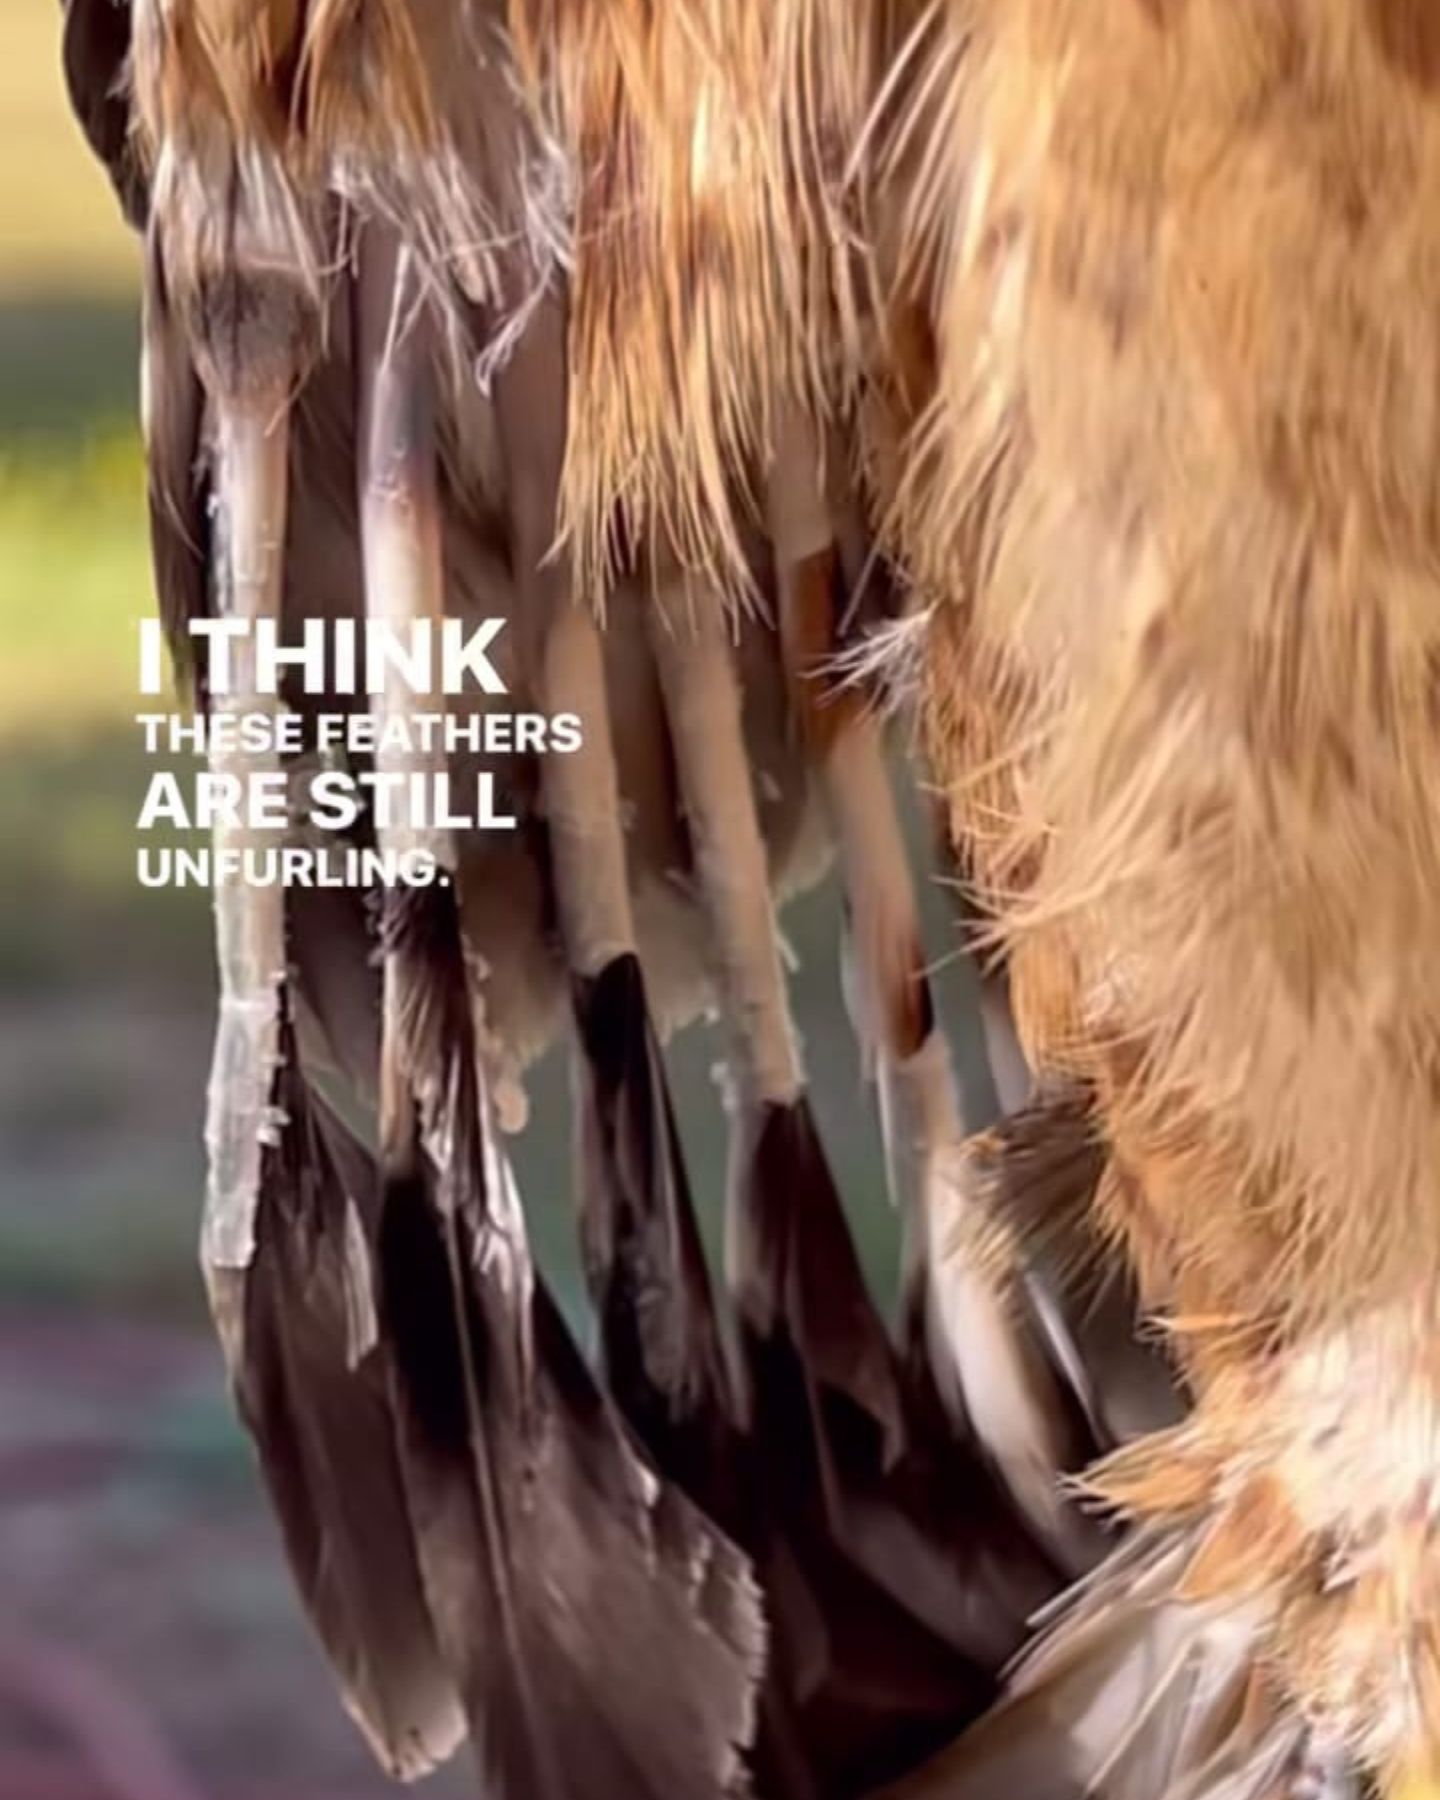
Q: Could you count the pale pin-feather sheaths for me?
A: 5